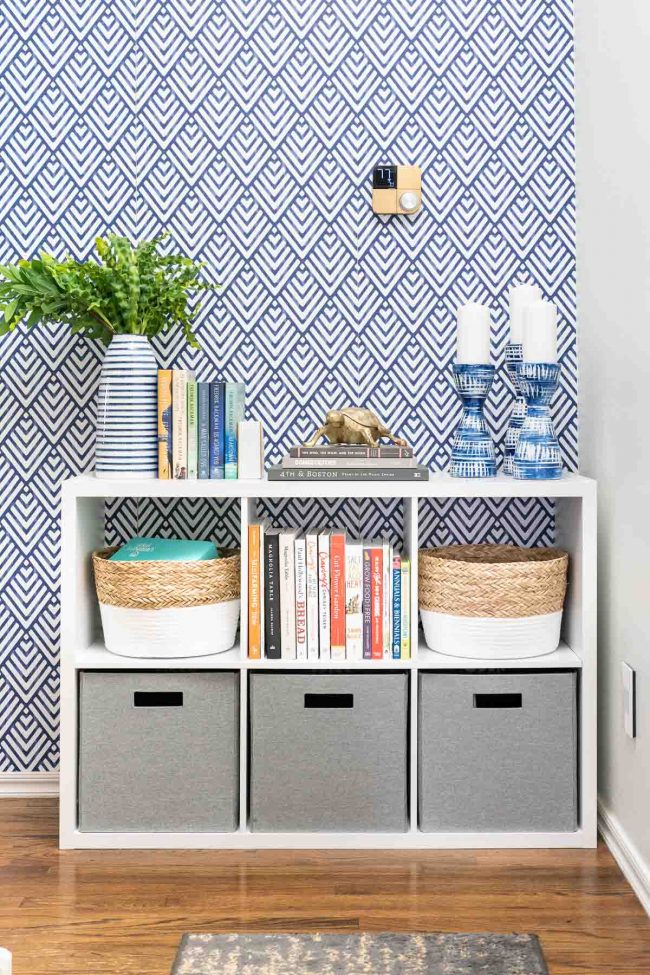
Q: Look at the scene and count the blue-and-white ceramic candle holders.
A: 3